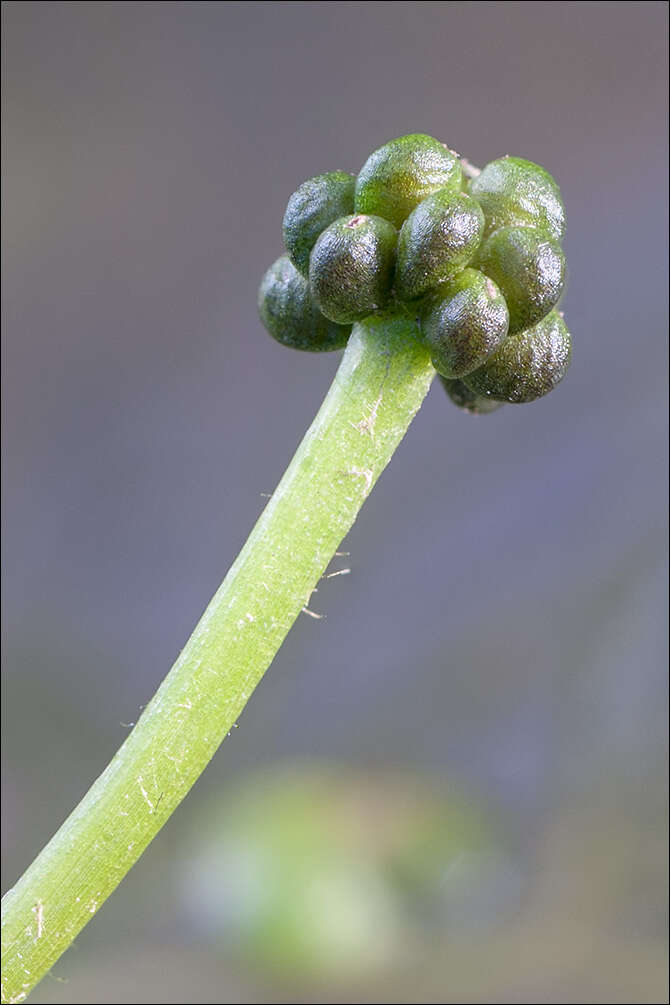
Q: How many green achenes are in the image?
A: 10